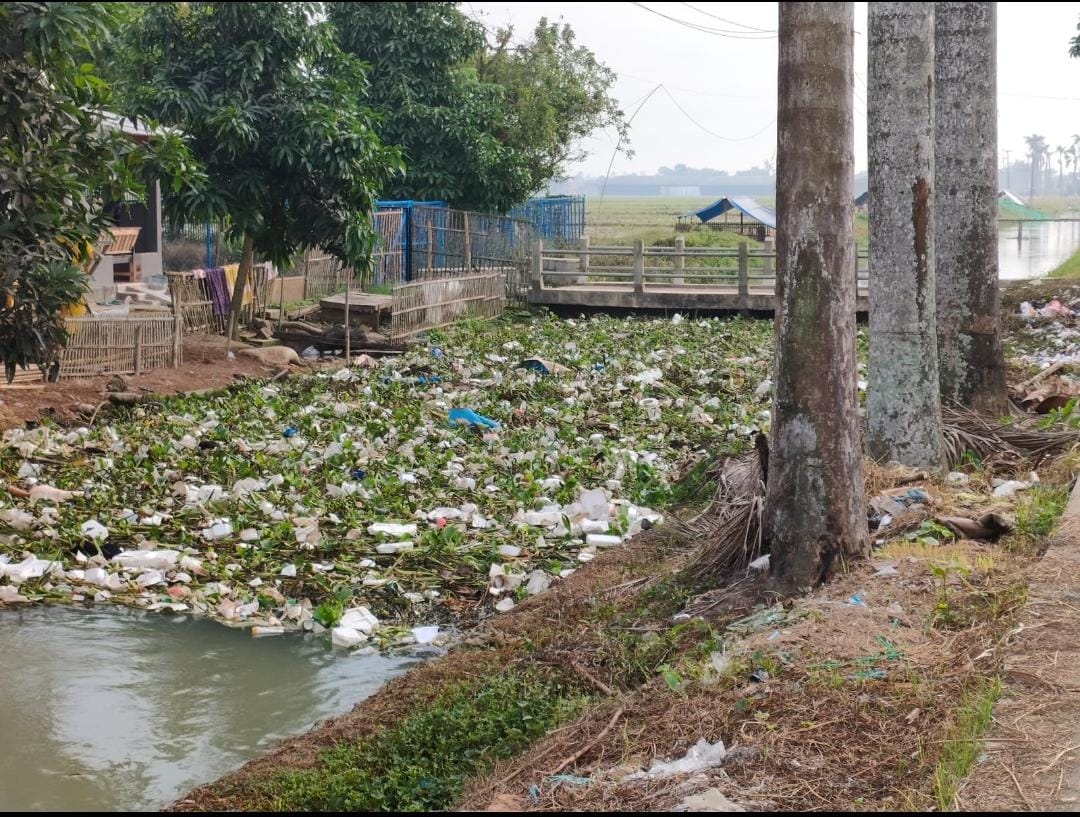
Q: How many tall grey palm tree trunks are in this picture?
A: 3